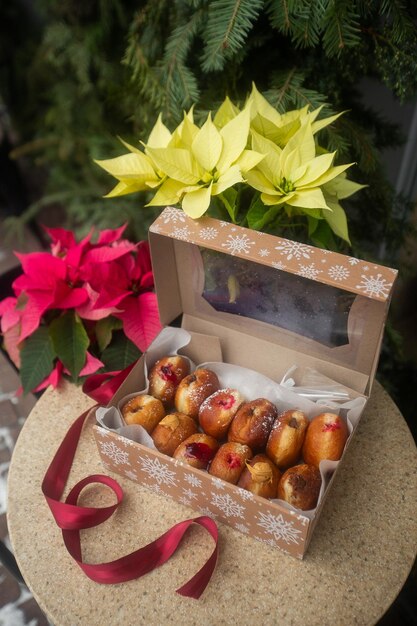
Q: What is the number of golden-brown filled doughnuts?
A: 12